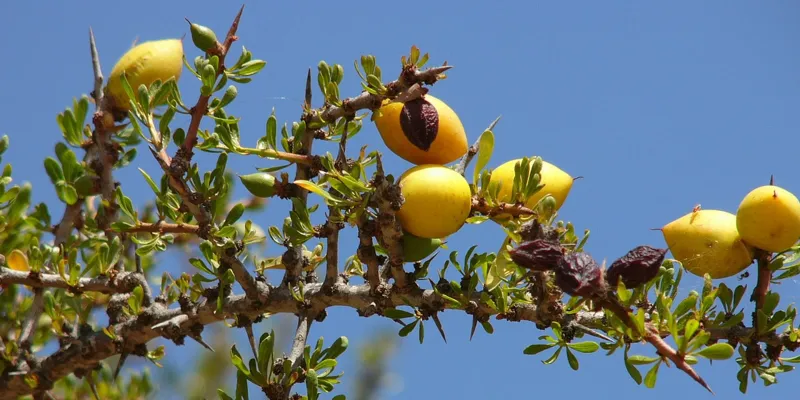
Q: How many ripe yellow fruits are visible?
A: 6